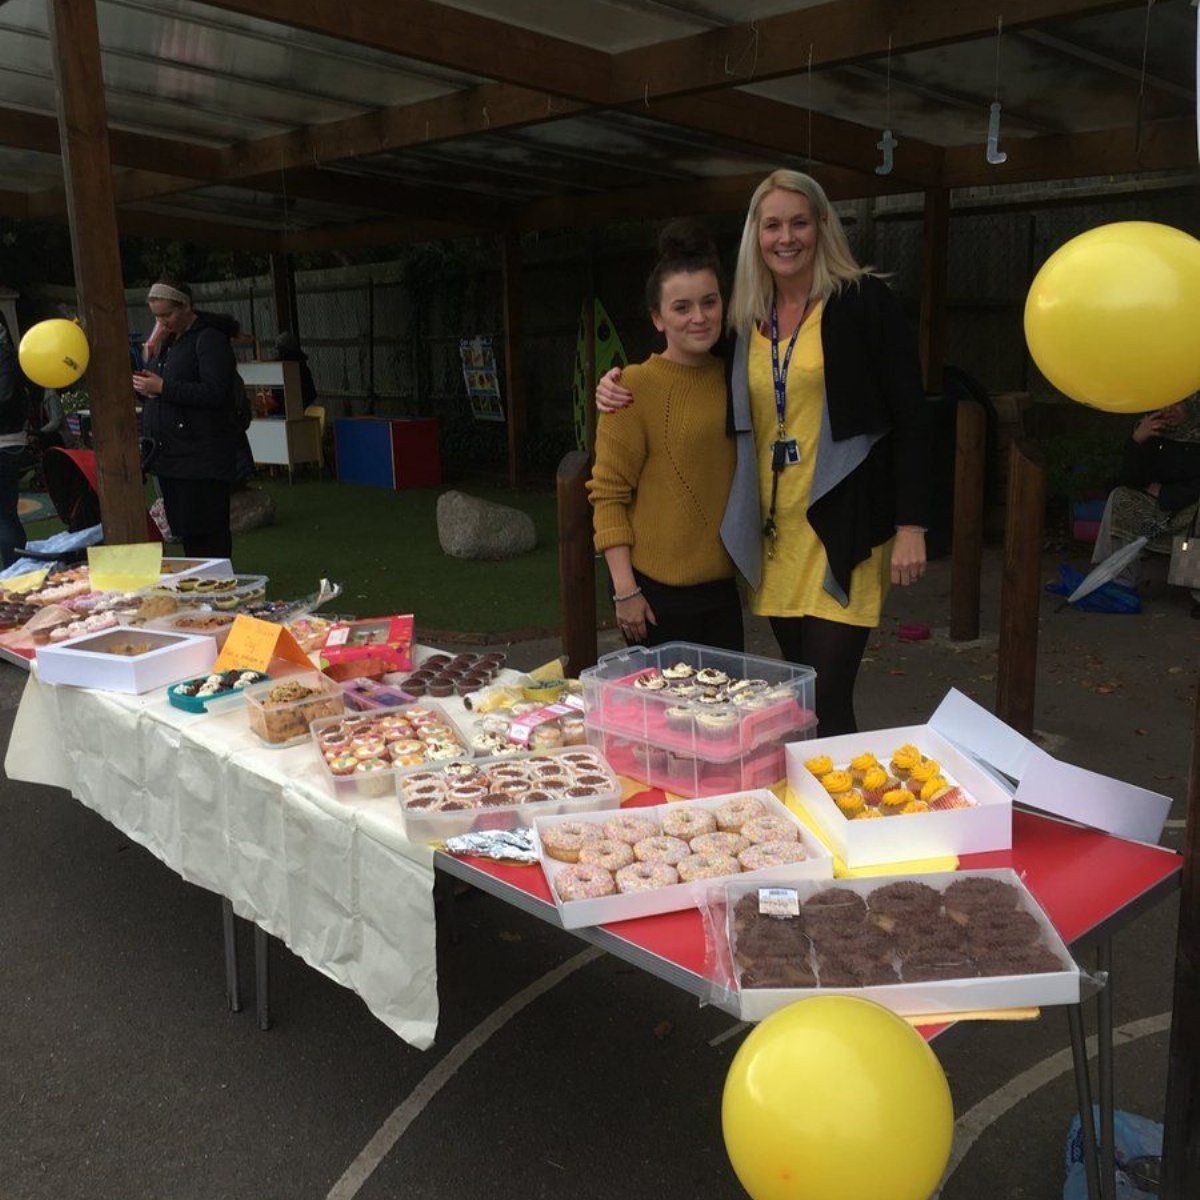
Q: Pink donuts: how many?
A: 12